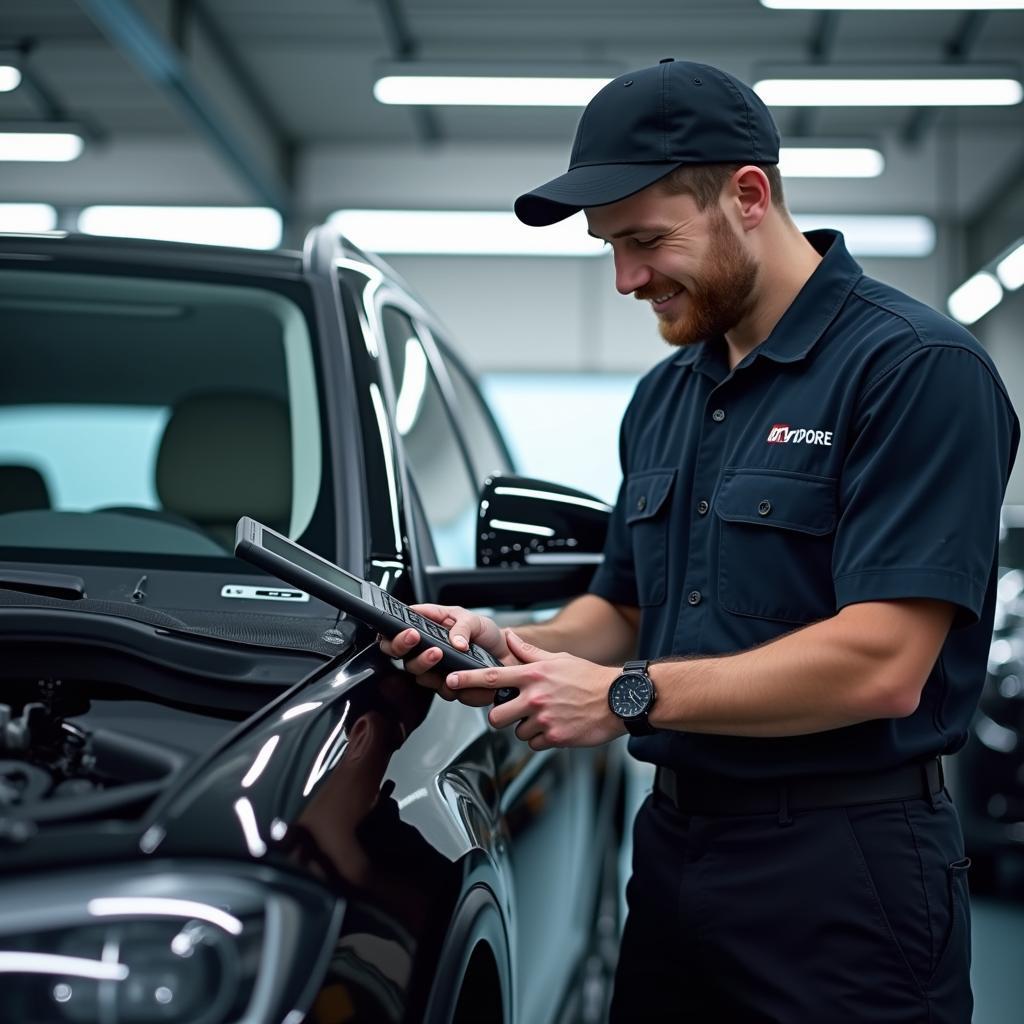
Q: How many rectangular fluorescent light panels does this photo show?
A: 12